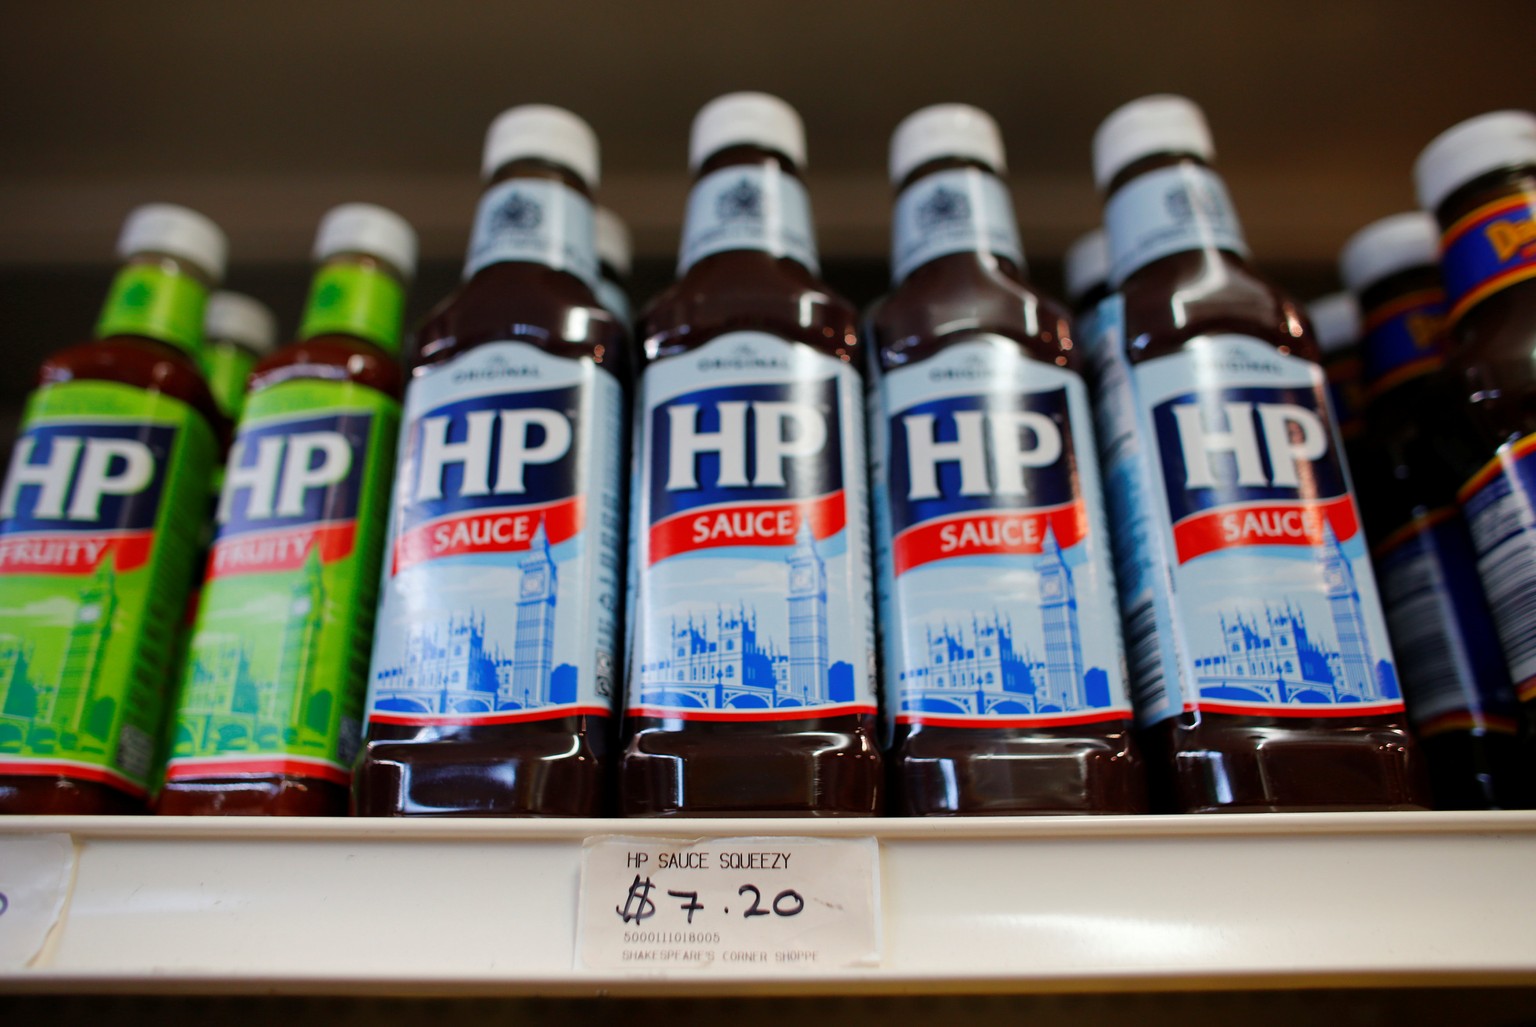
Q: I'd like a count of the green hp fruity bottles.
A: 3